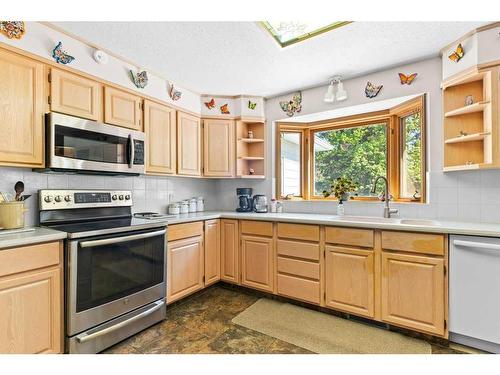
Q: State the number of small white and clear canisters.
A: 4